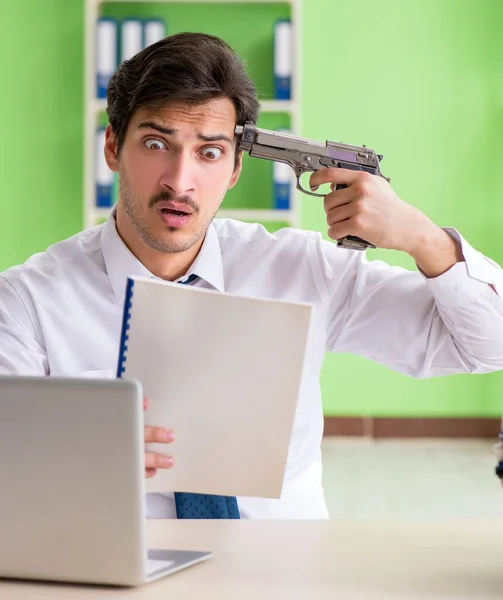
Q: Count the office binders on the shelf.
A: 6